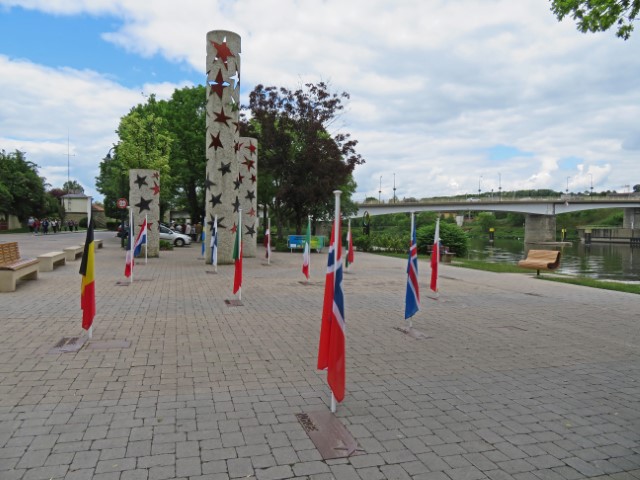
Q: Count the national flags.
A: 12